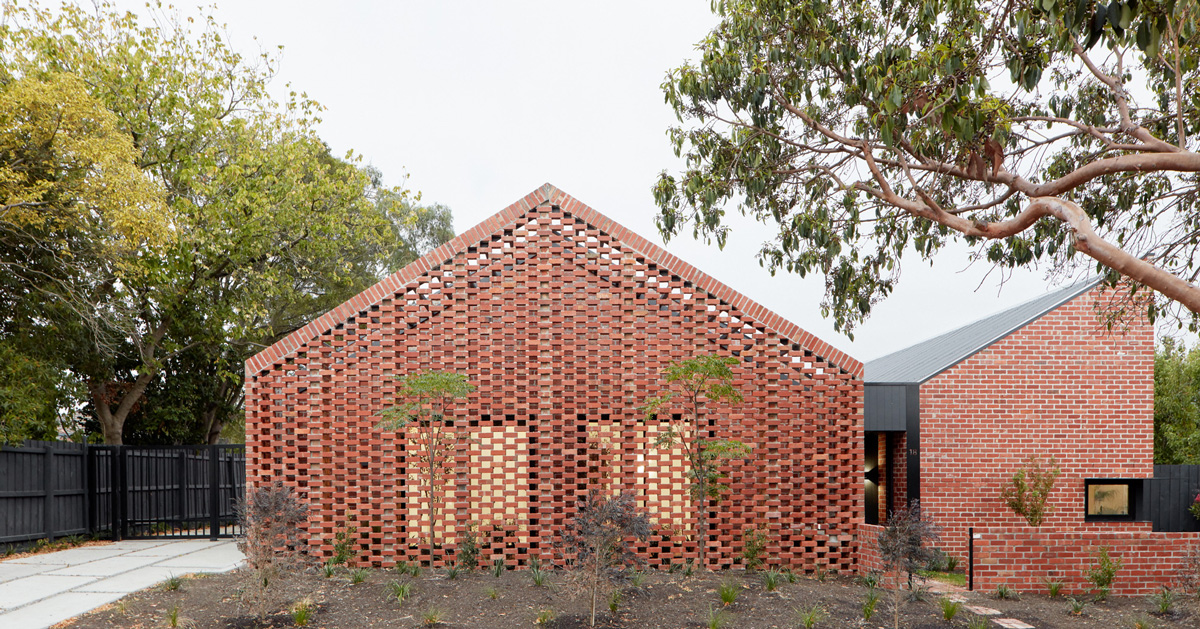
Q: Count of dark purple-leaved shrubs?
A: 3